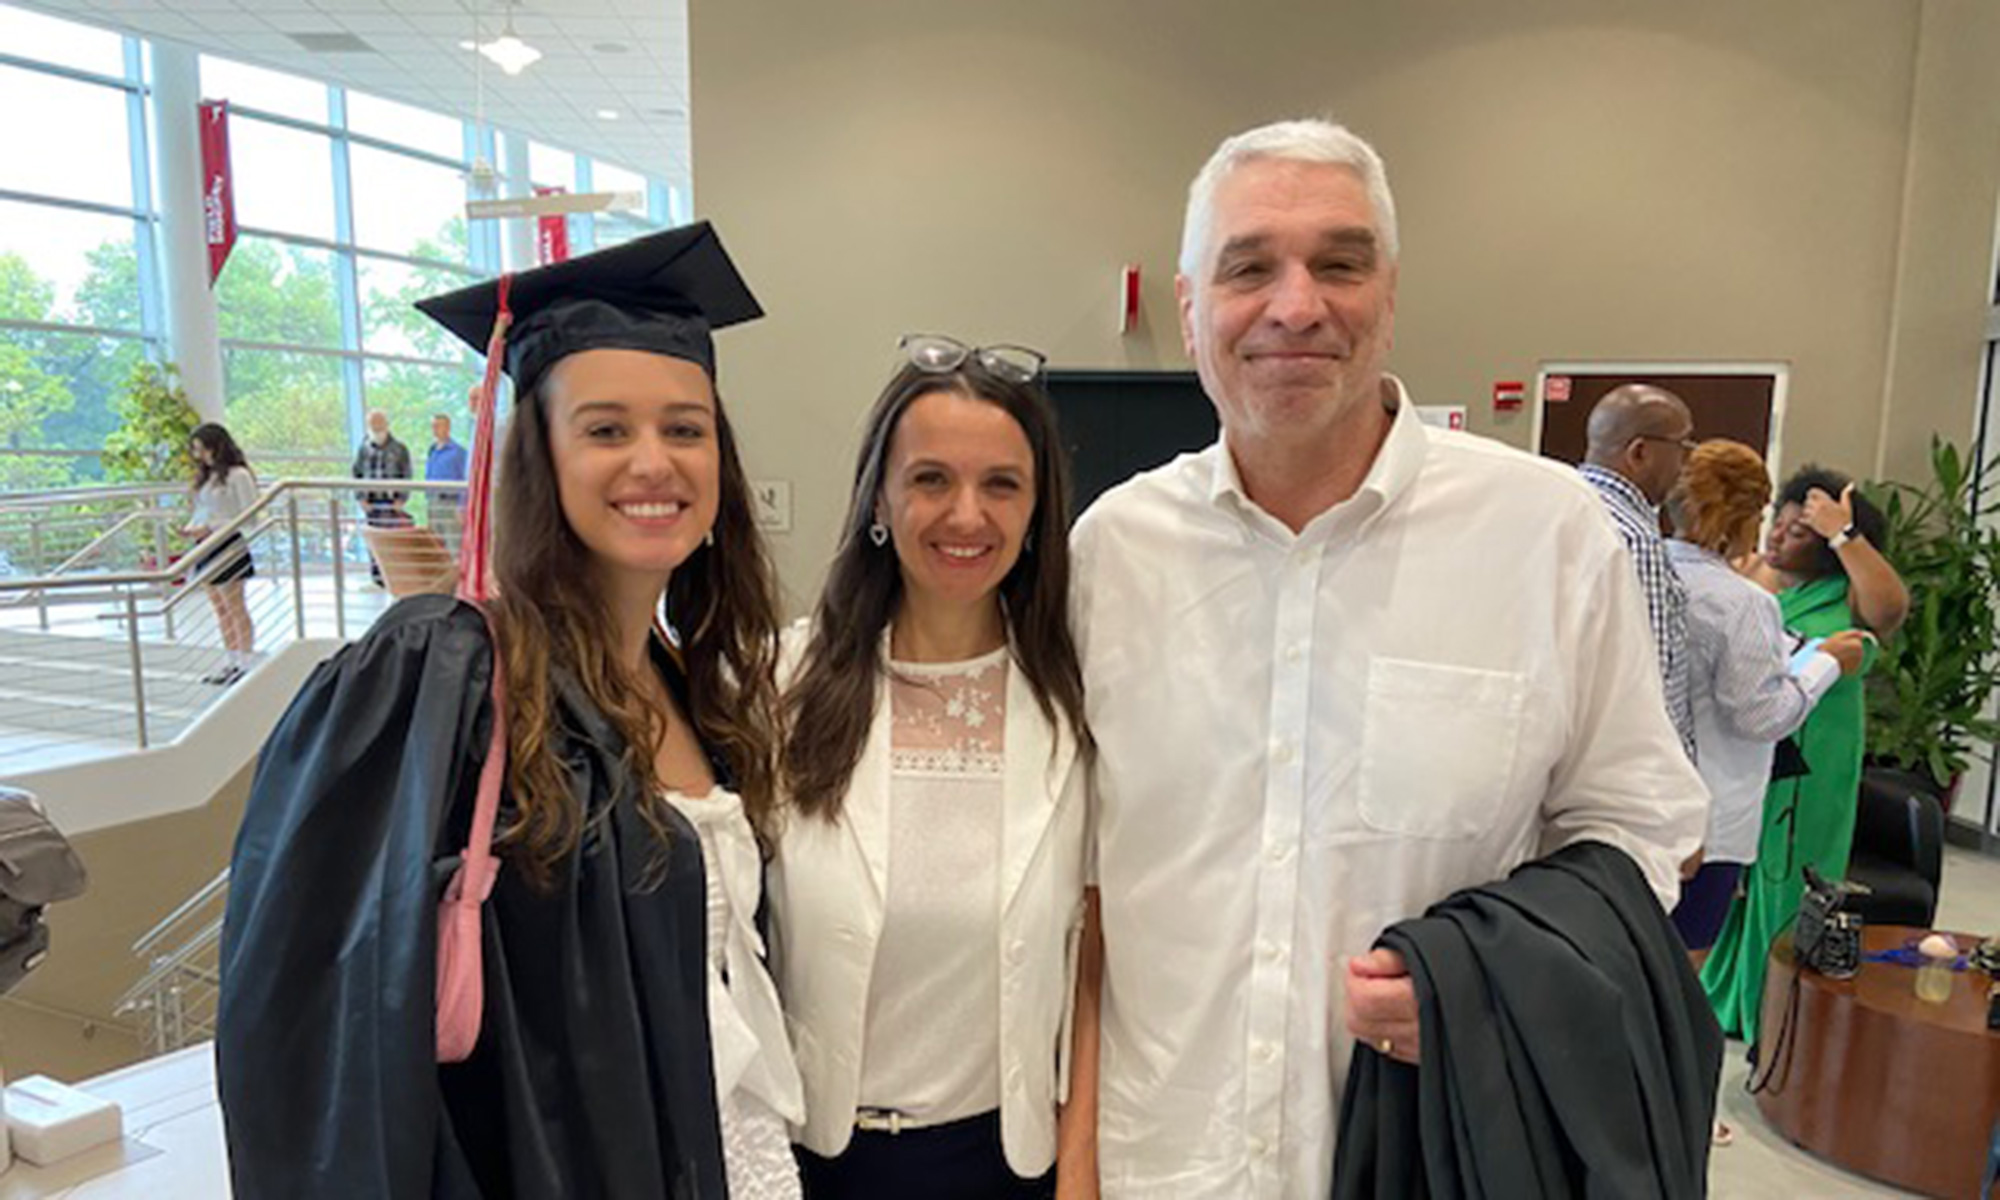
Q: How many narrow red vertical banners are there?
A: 2